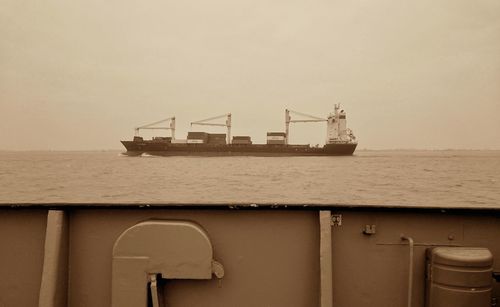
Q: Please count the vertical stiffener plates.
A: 2